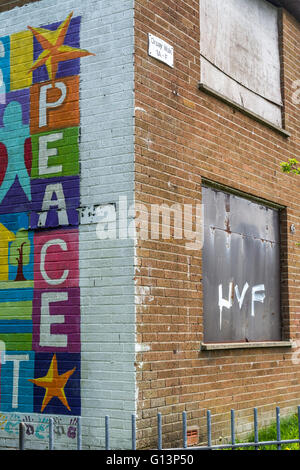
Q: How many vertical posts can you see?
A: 12